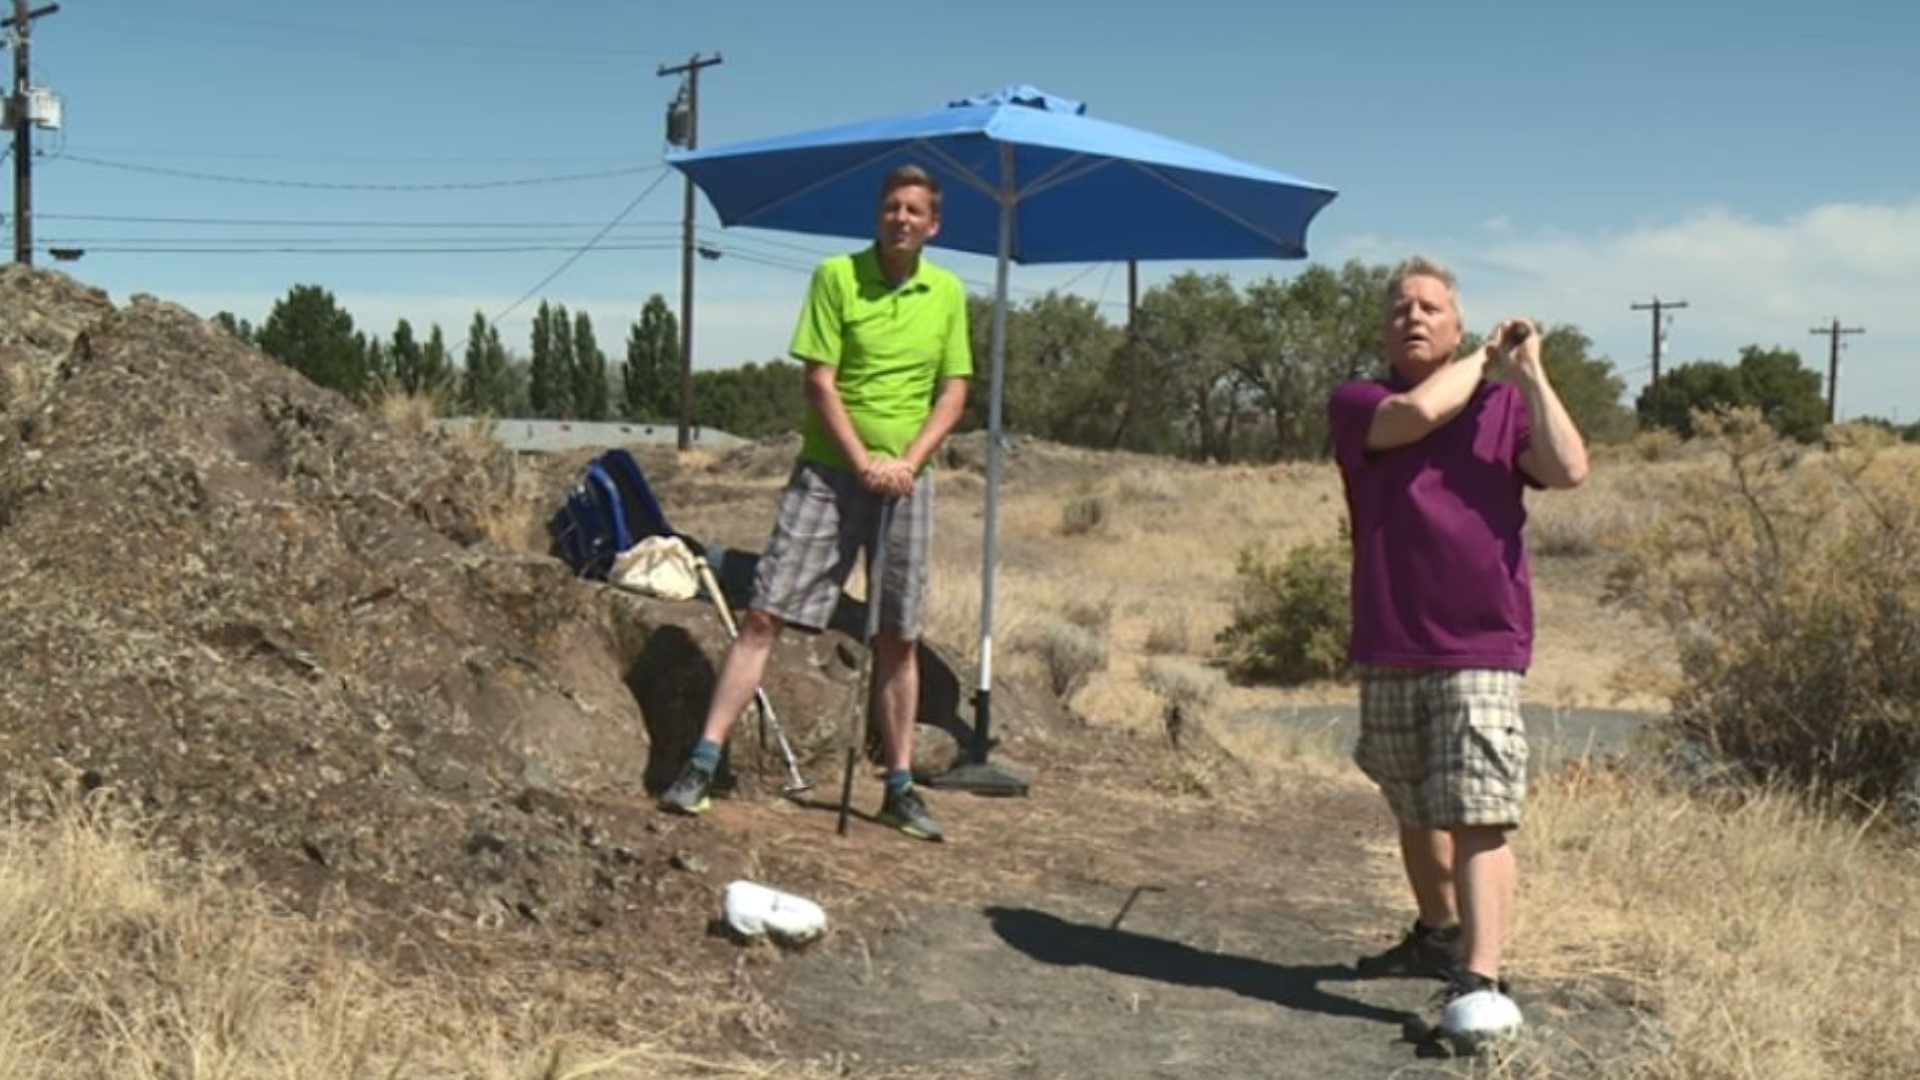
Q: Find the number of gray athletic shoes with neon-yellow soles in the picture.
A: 2